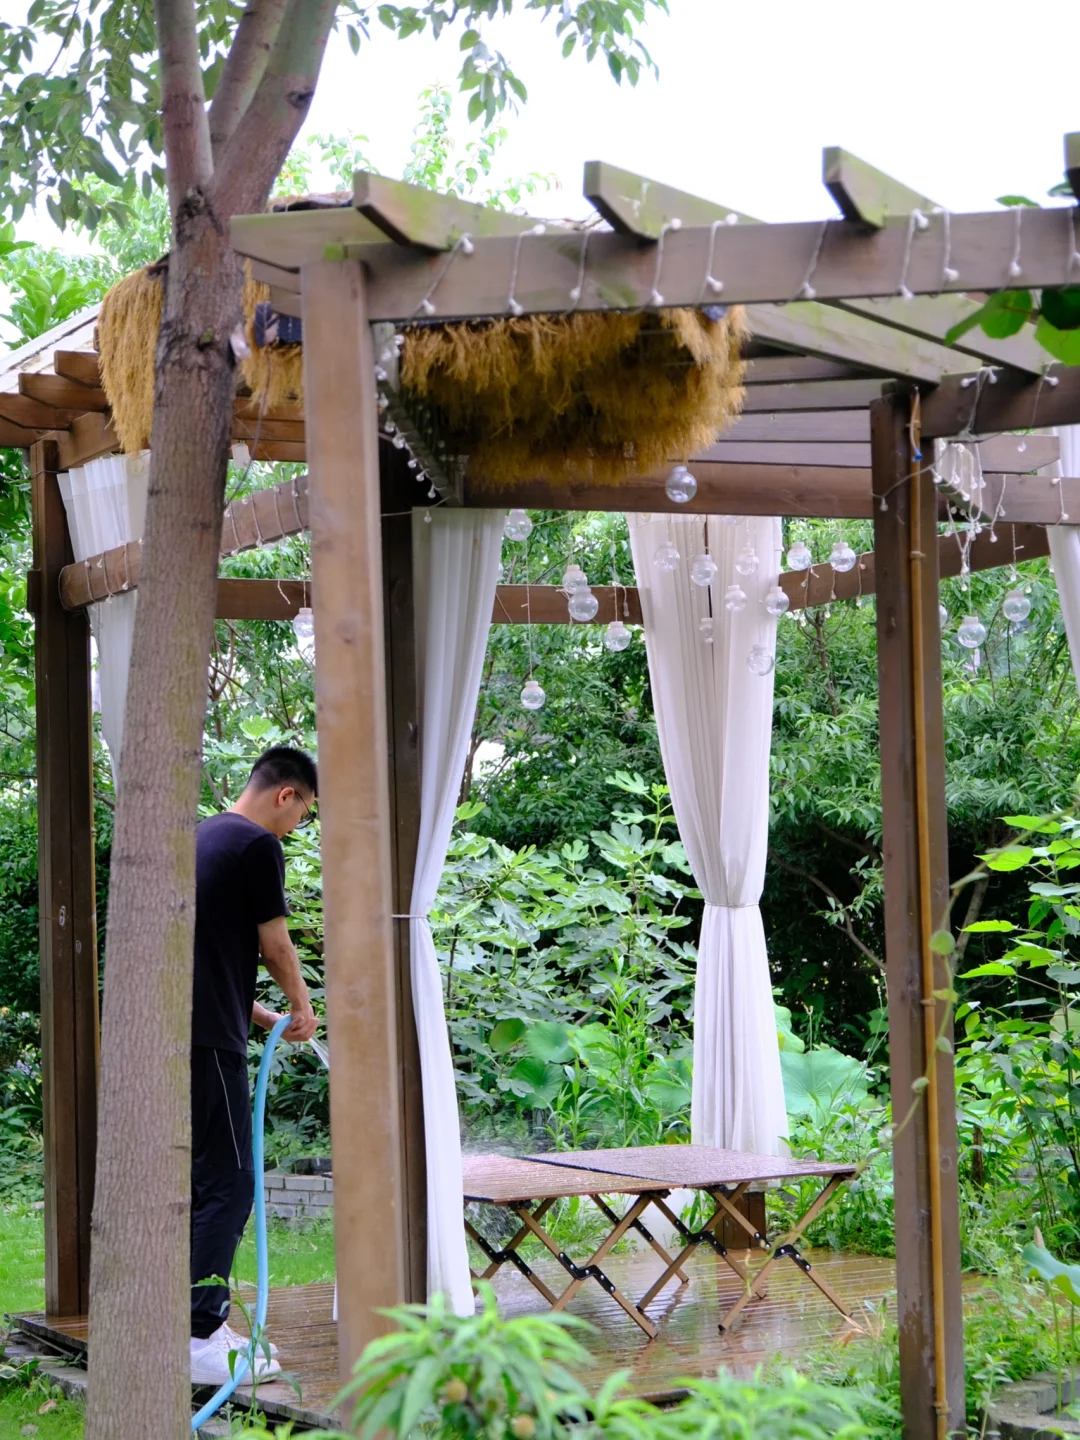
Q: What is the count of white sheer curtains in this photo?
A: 4